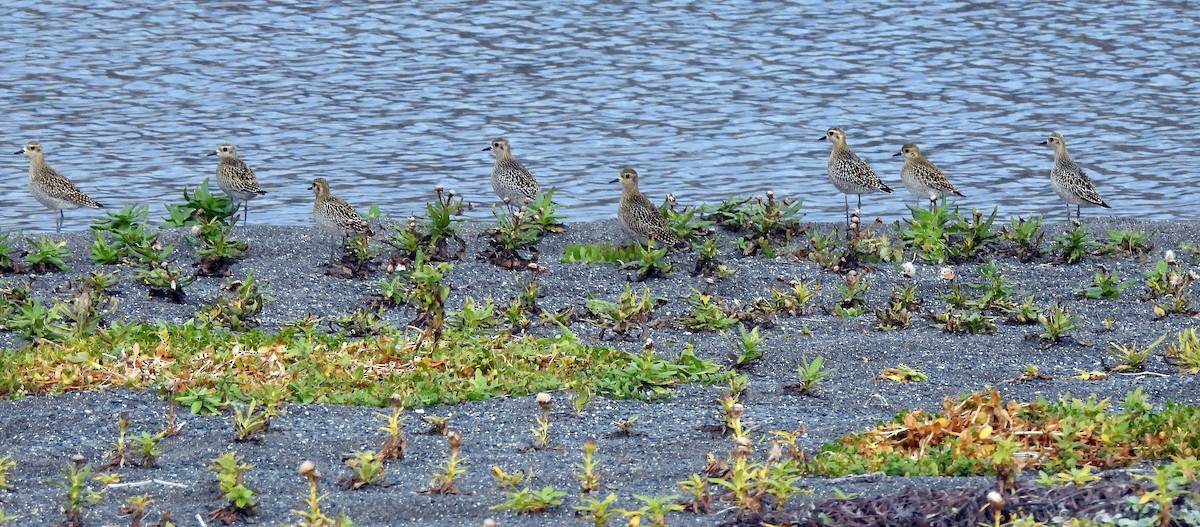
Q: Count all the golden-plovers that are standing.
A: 8